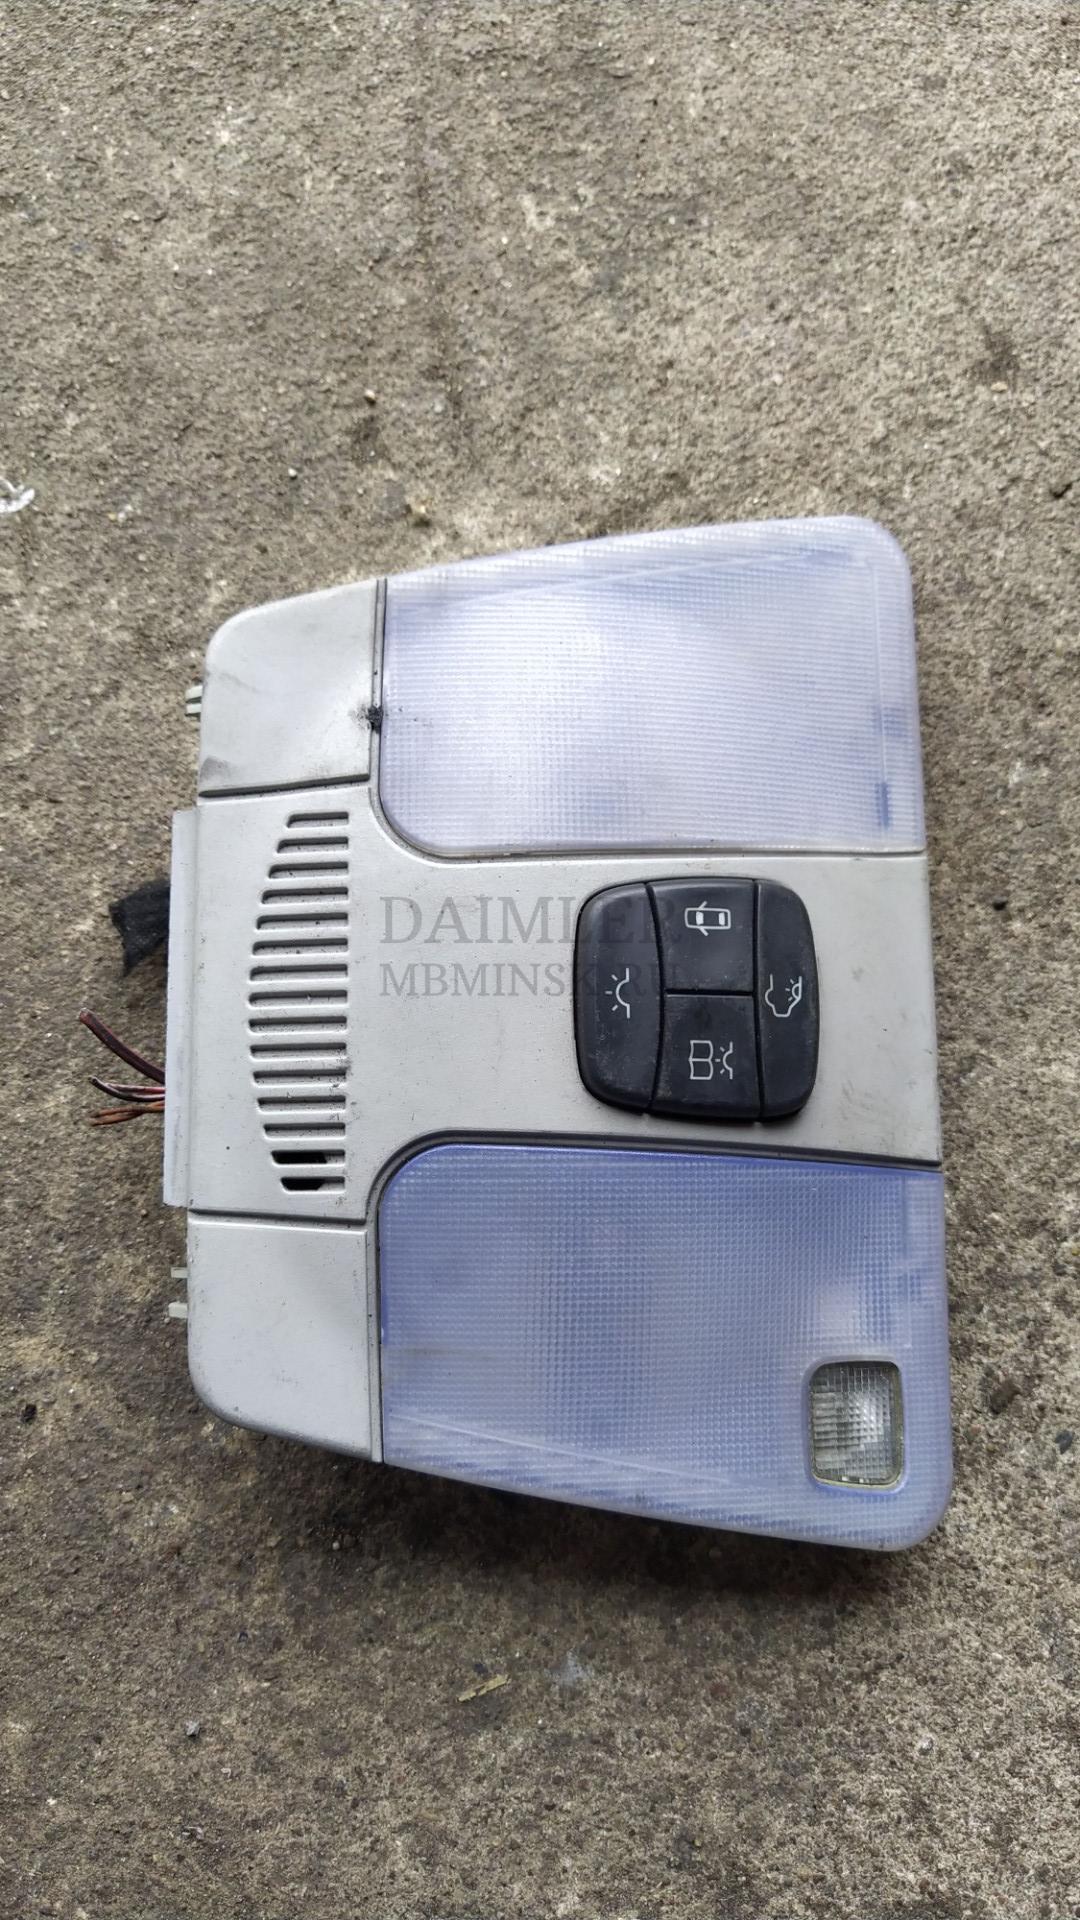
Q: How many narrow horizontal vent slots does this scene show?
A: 15